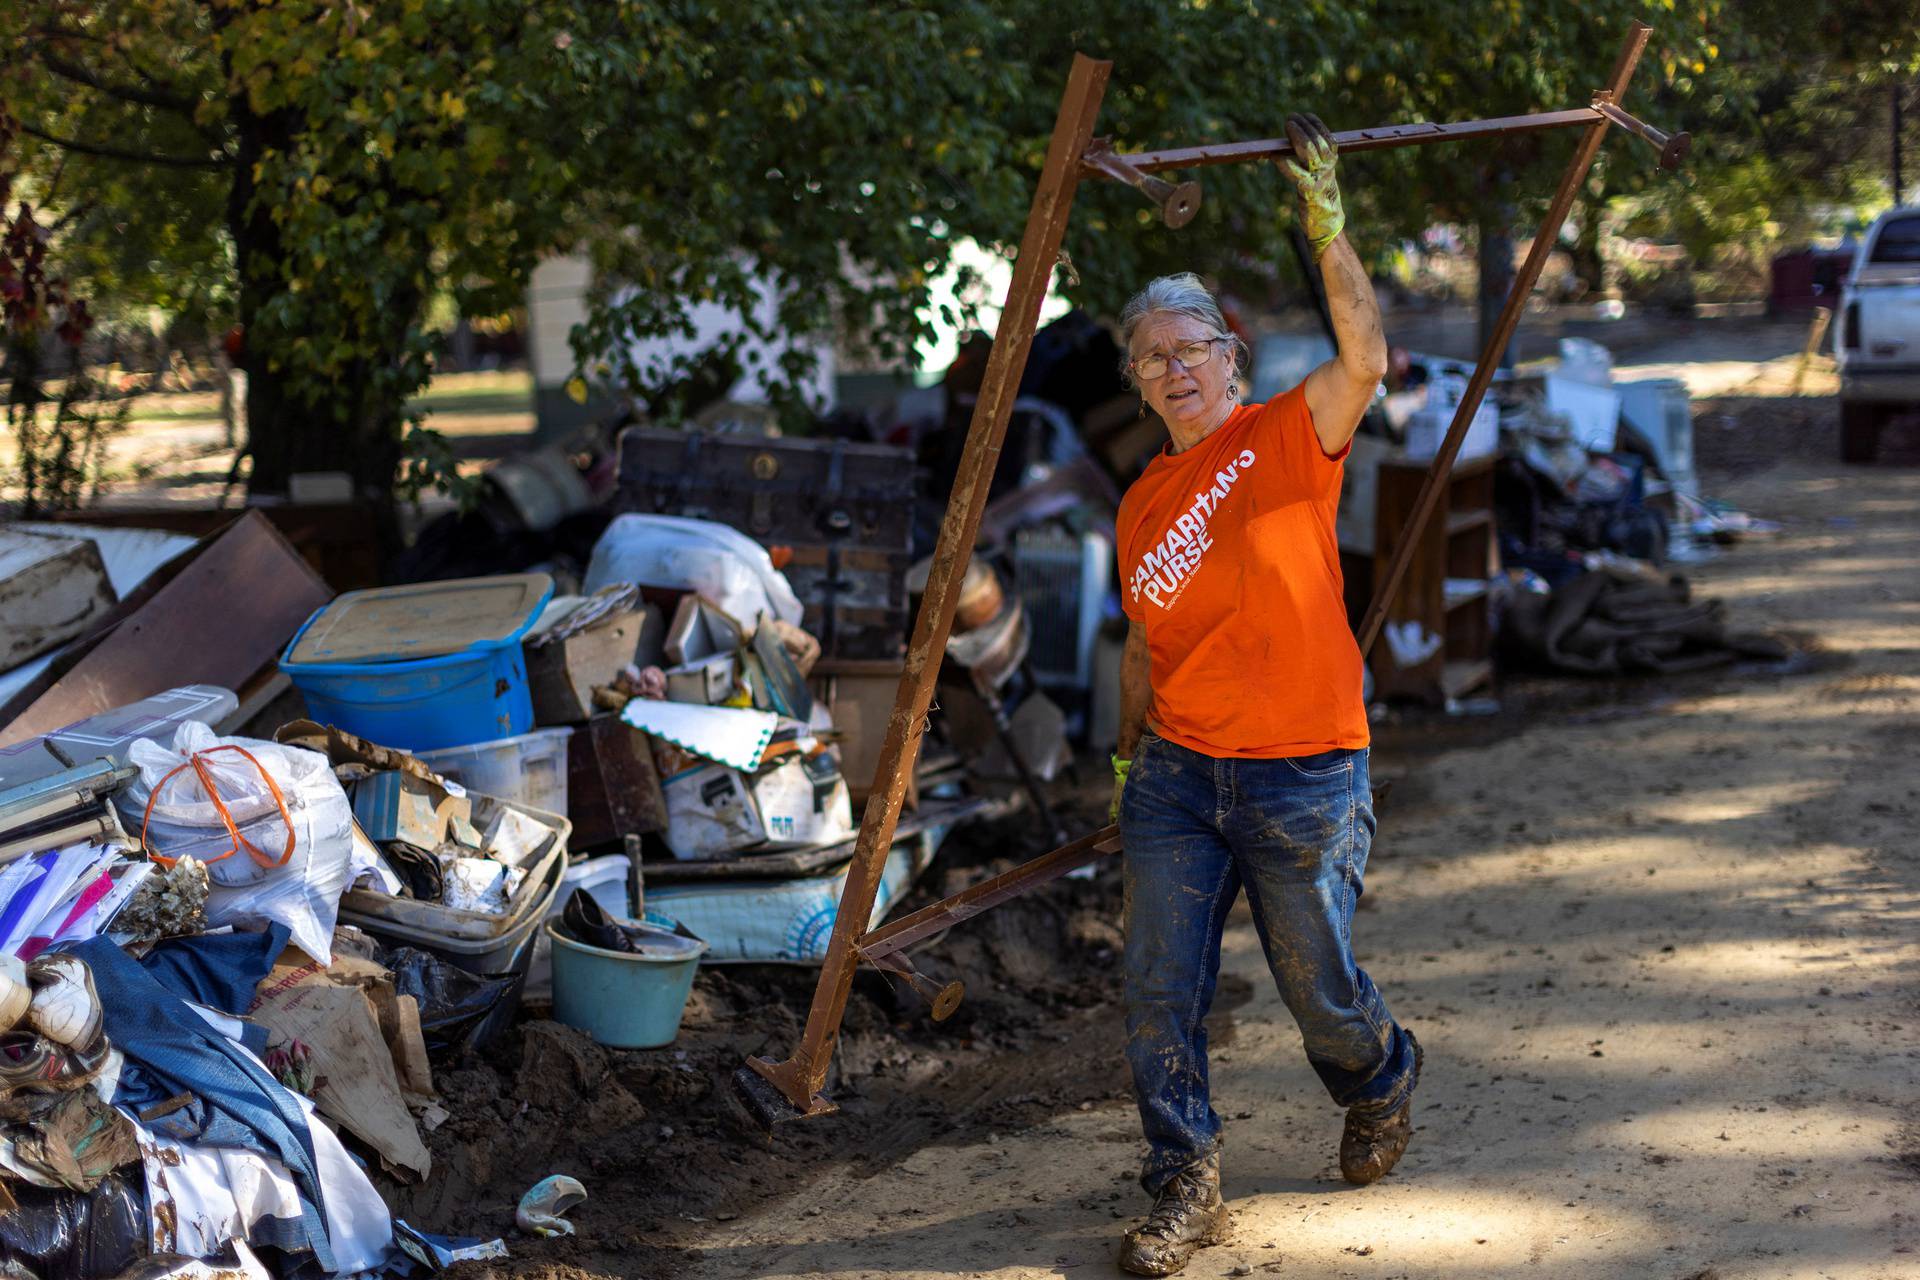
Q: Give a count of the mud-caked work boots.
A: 2